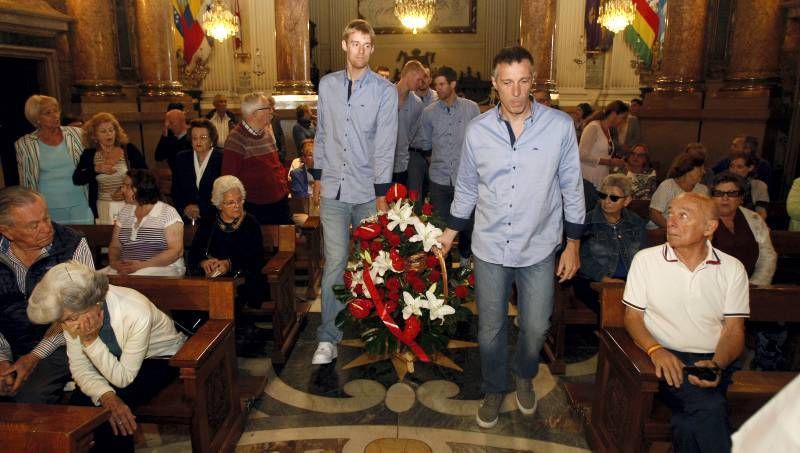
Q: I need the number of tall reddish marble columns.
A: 6